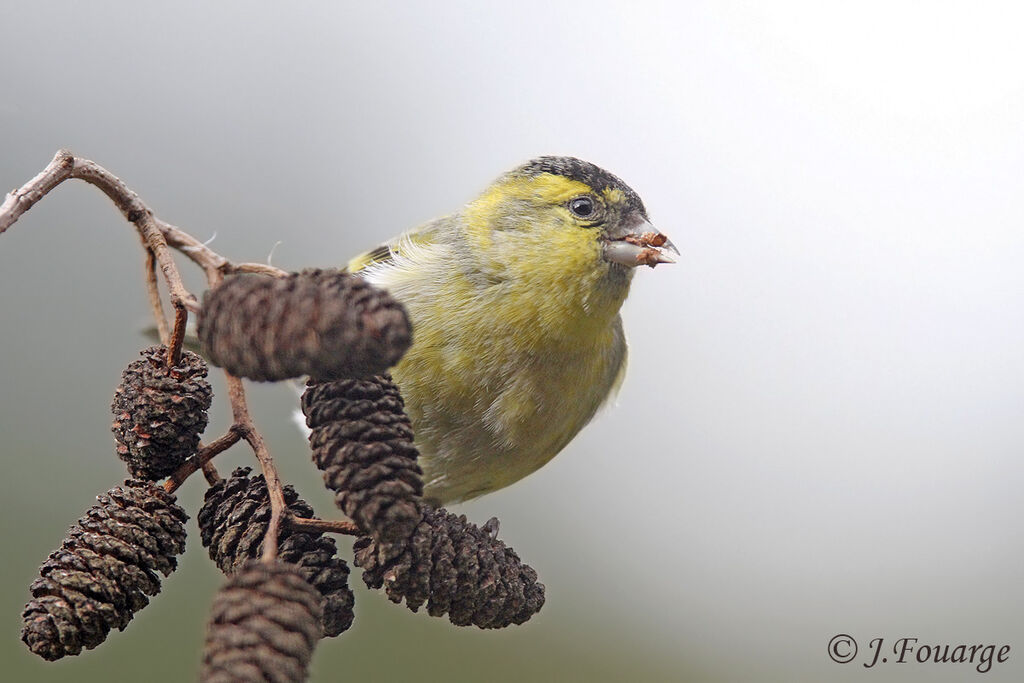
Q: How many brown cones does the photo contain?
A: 7